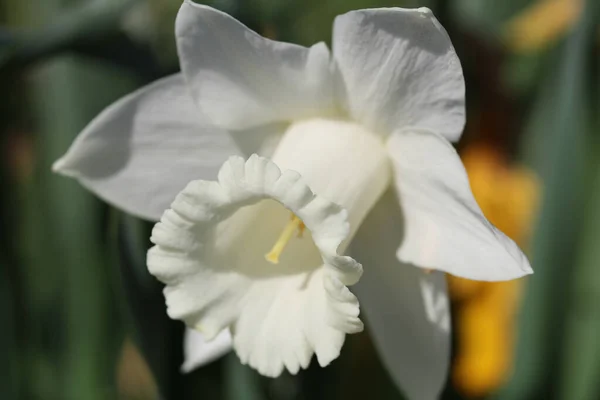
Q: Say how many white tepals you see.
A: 6